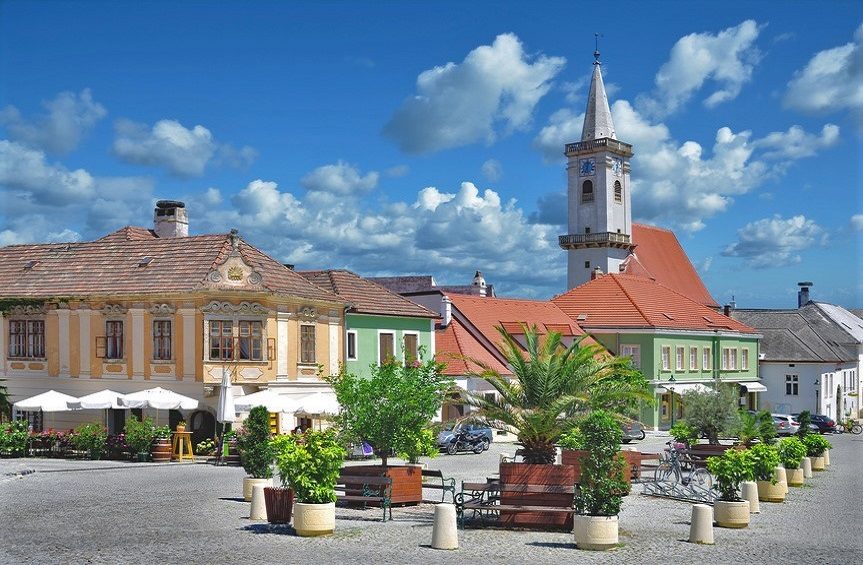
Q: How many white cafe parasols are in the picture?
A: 6